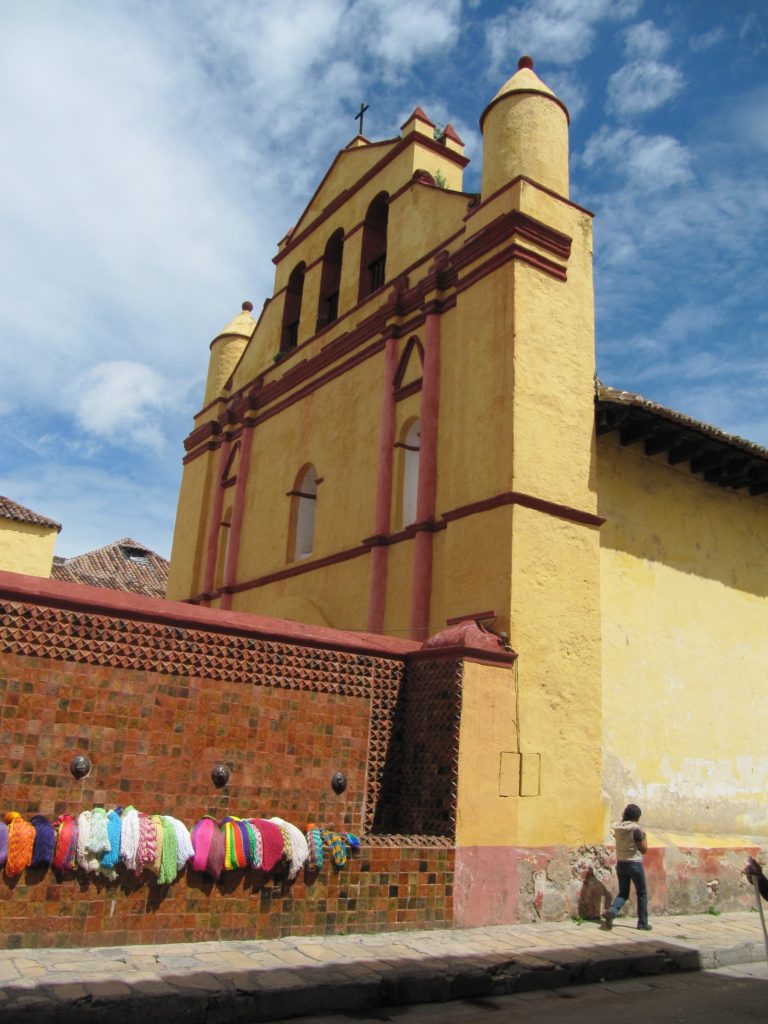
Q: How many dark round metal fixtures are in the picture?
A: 3